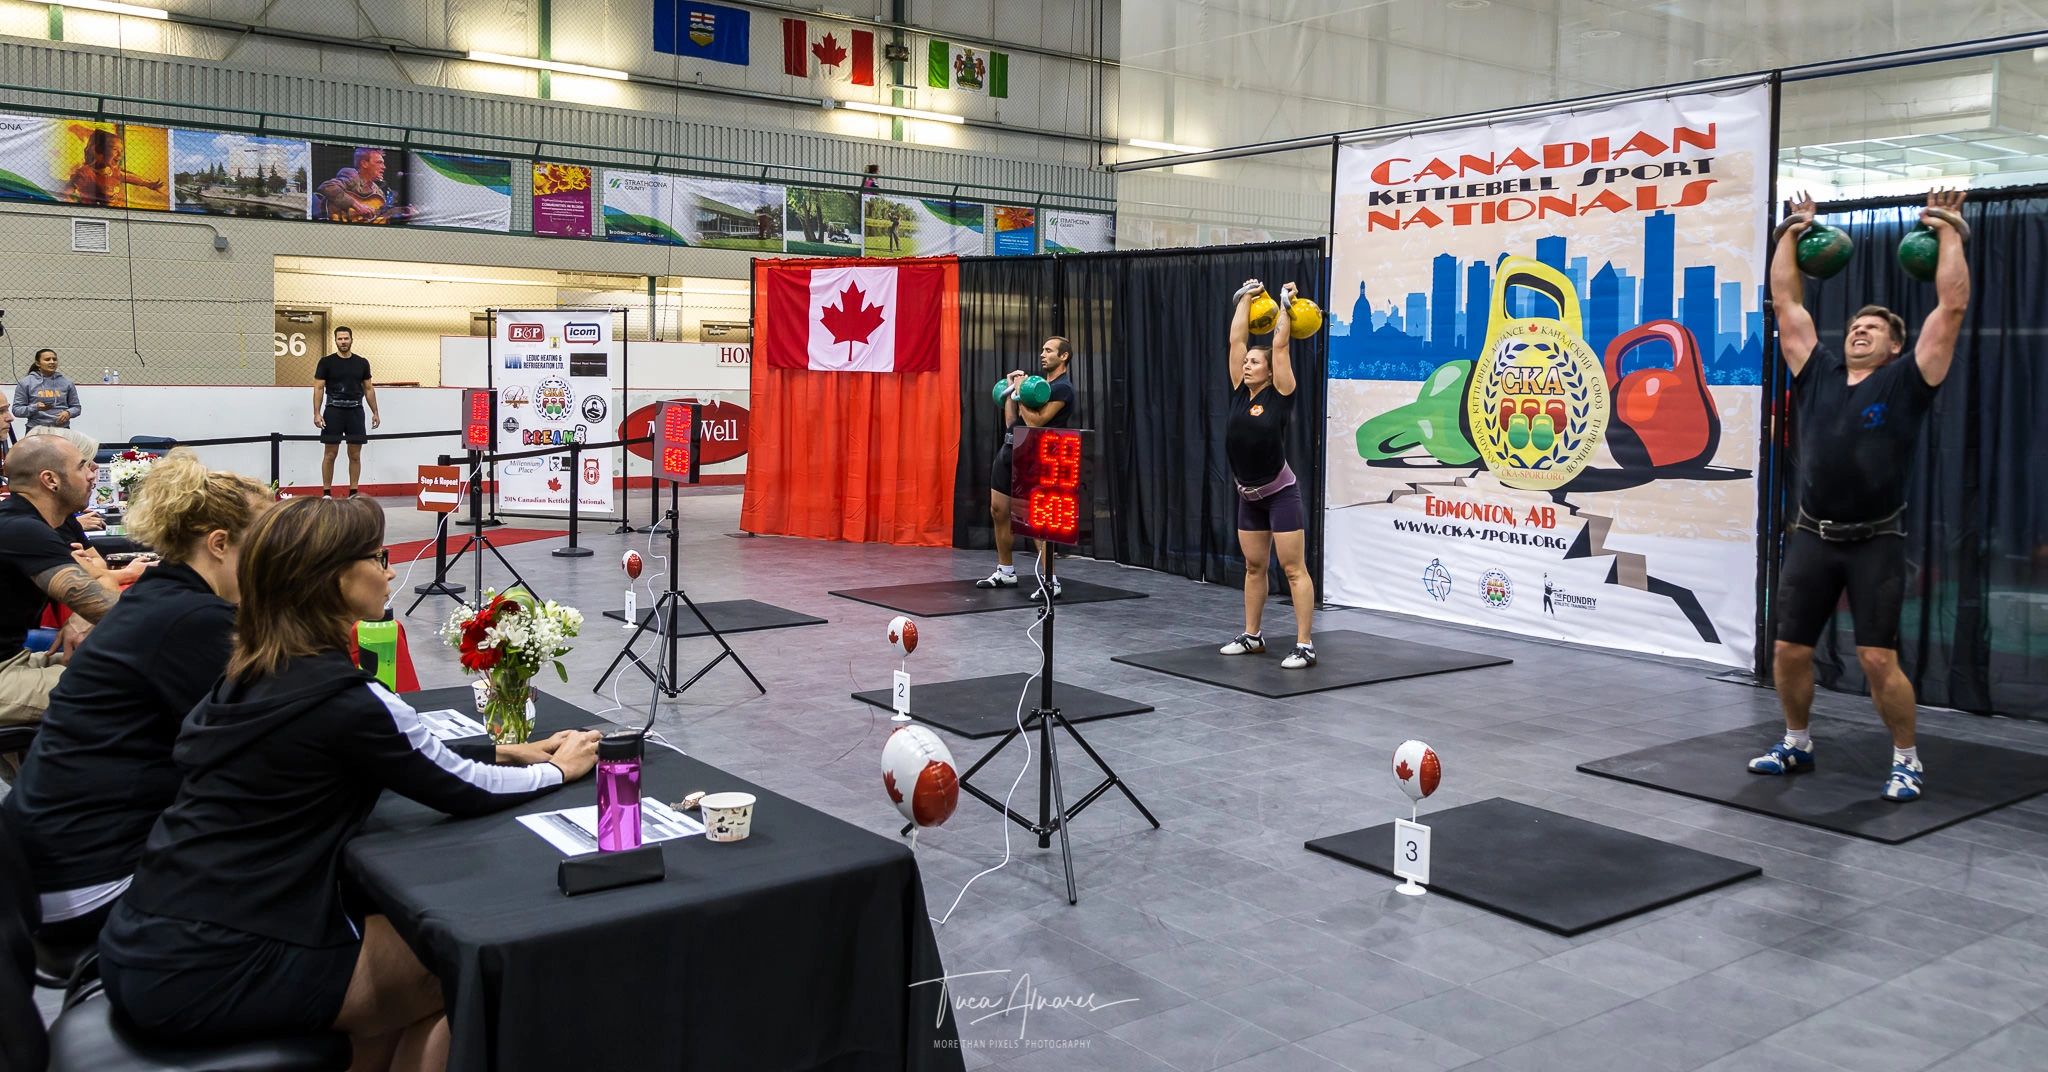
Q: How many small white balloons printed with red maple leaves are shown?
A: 4